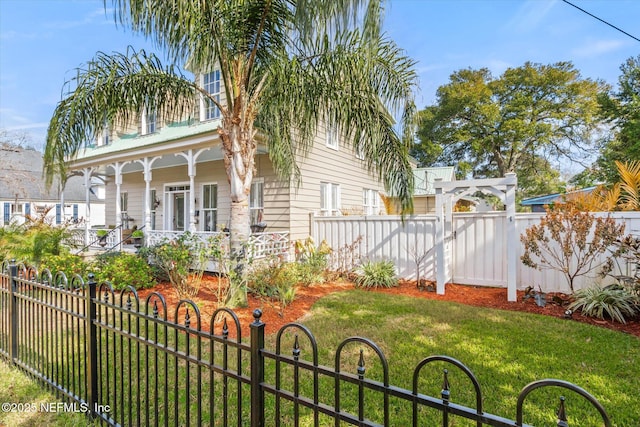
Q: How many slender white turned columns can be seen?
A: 5